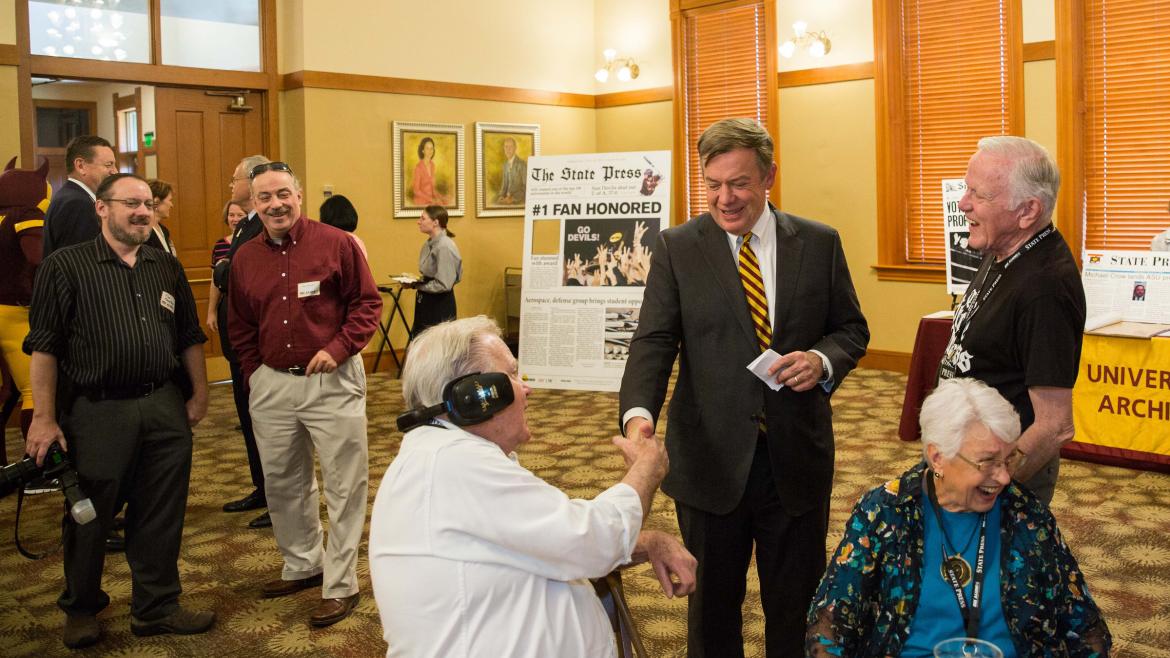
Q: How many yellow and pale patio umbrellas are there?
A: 0